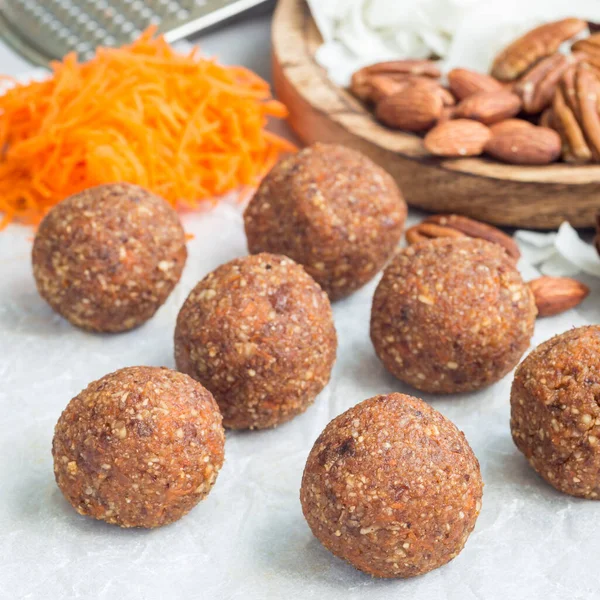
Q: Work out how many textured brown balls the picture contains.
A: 7